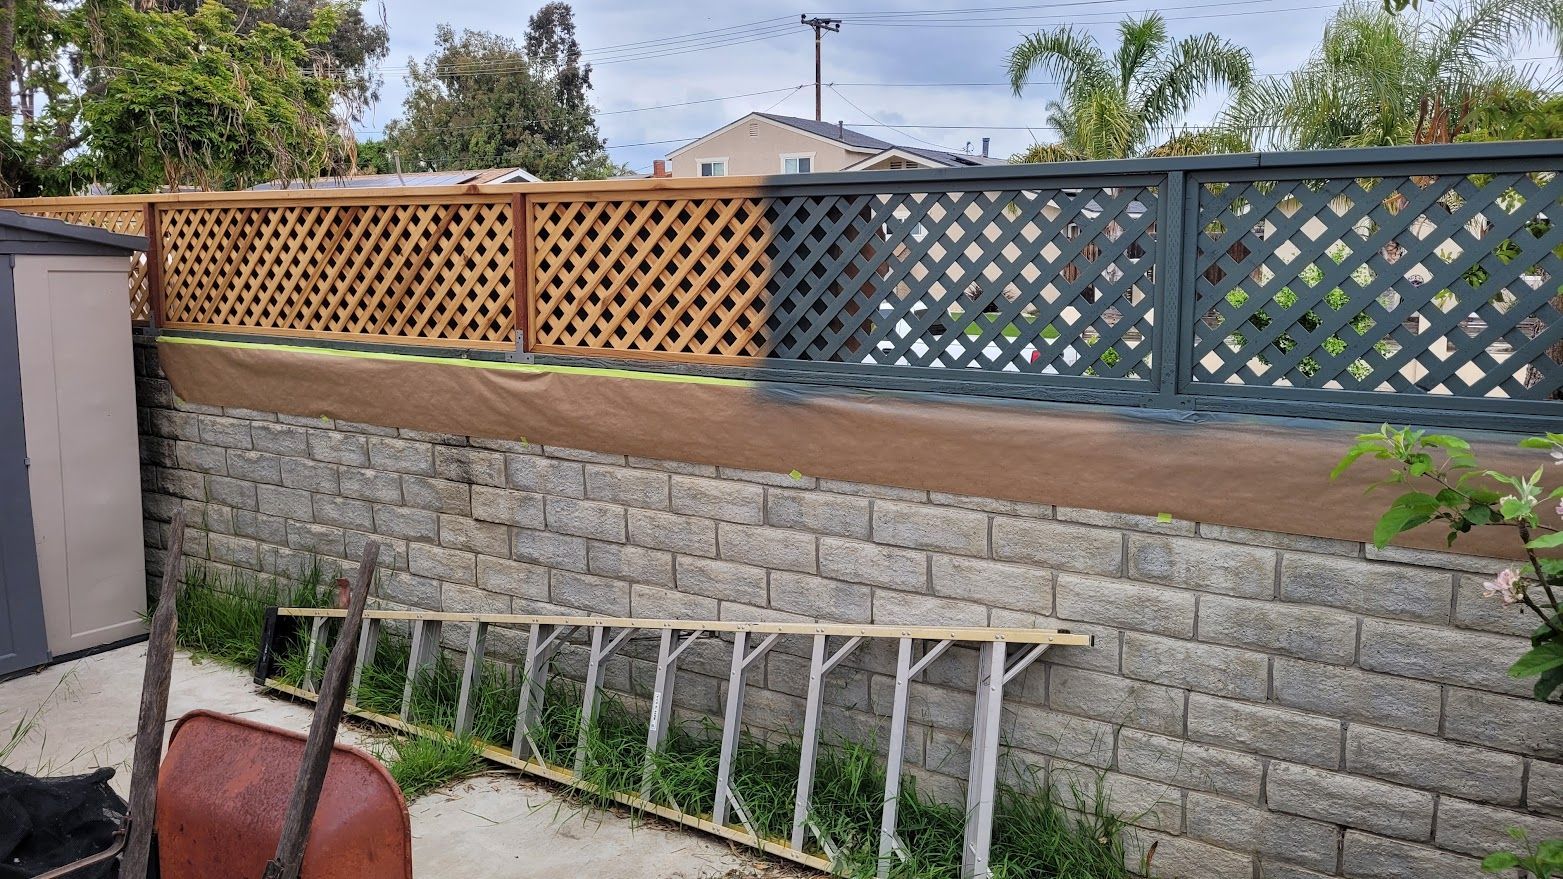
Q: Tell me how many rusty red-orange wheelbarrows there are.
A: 1